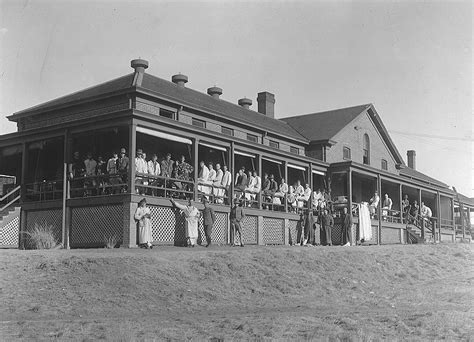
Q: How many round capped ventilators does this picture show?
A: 4